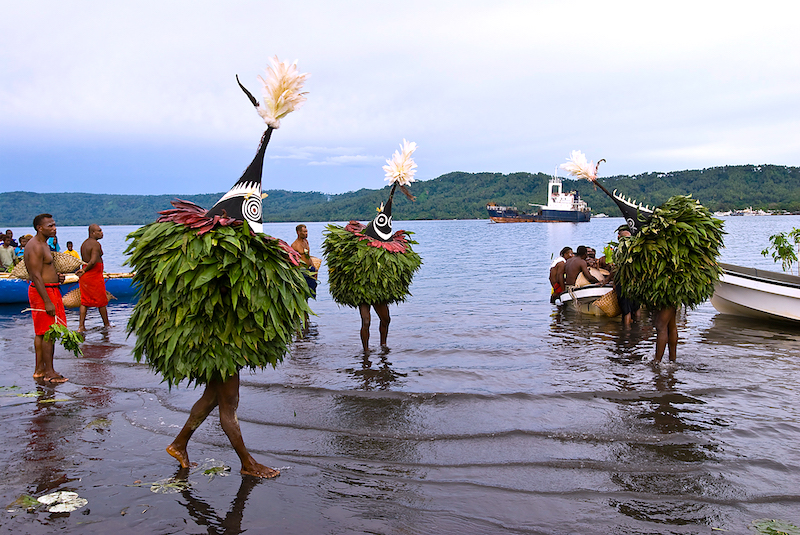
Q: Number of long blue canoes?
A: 1